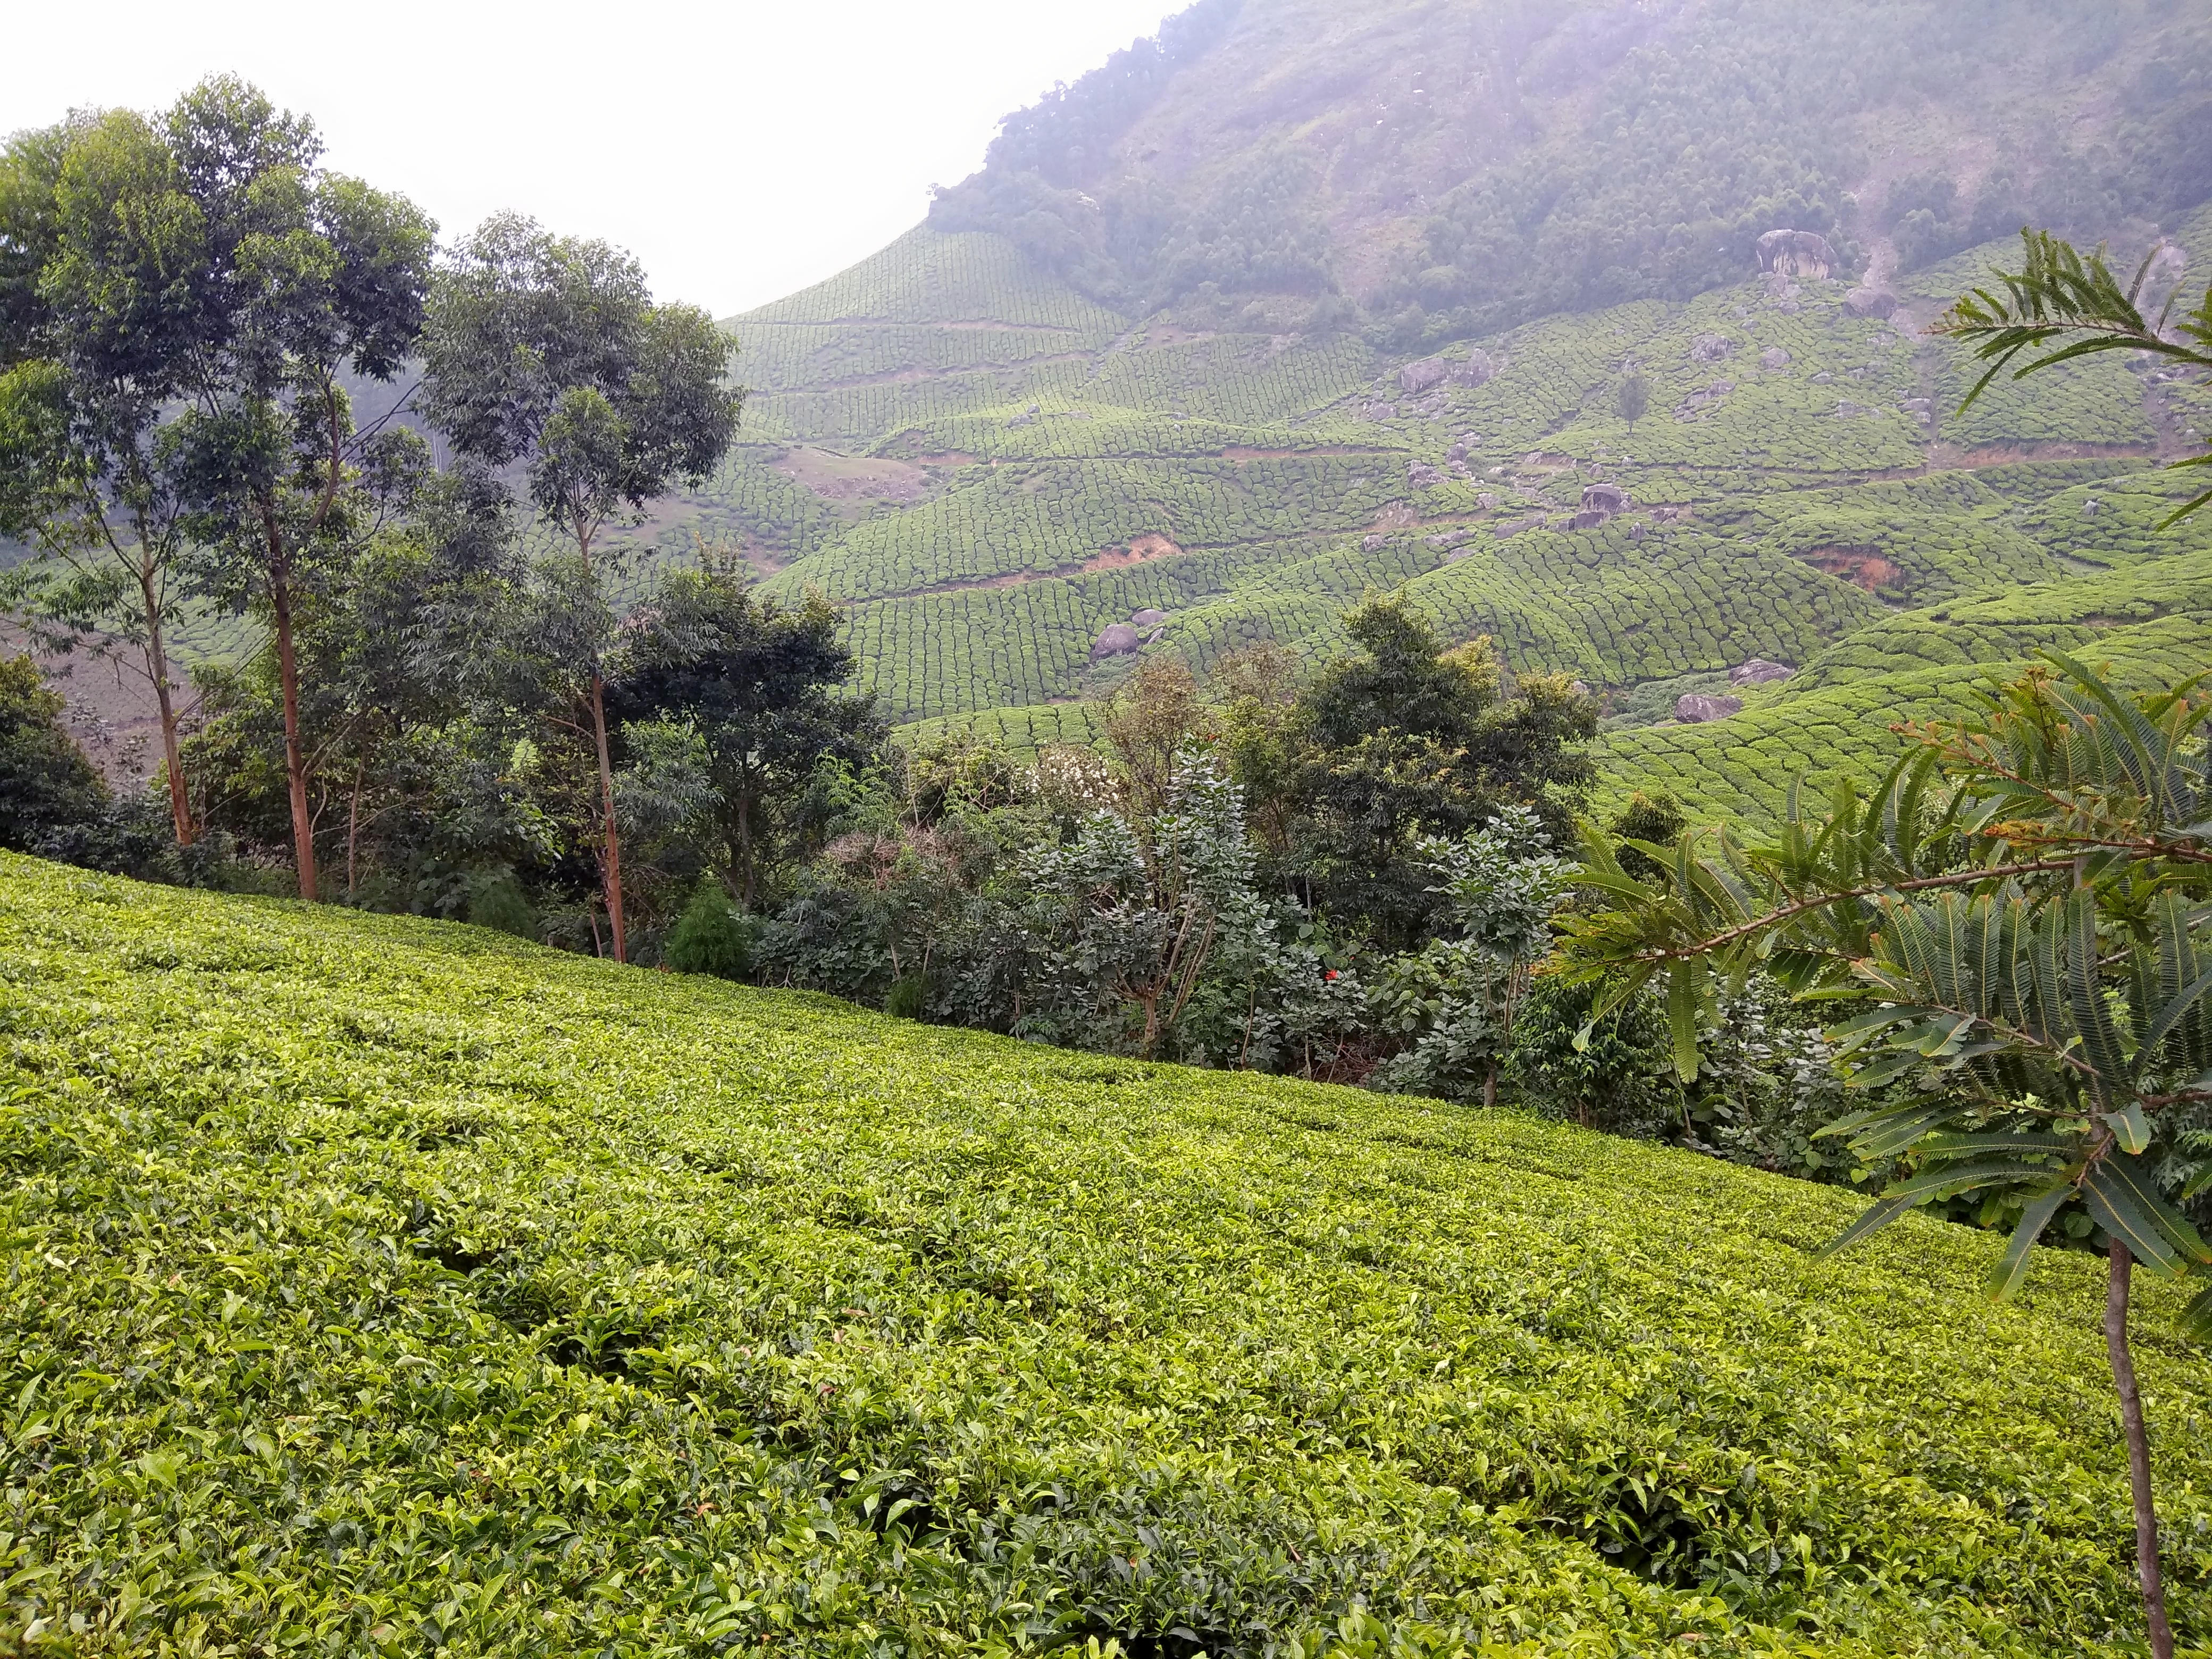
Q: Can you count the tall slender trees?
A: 3